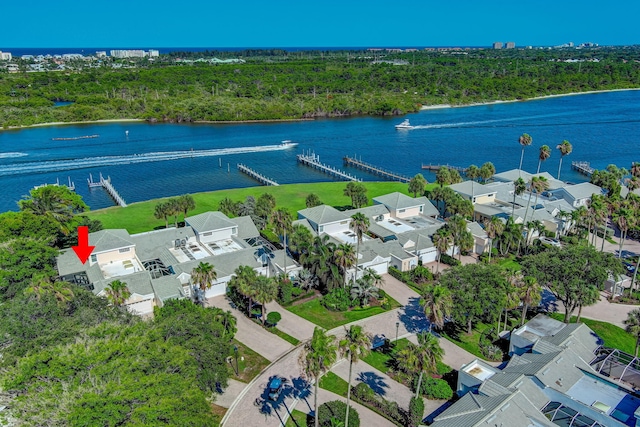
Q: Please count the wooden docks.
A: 7